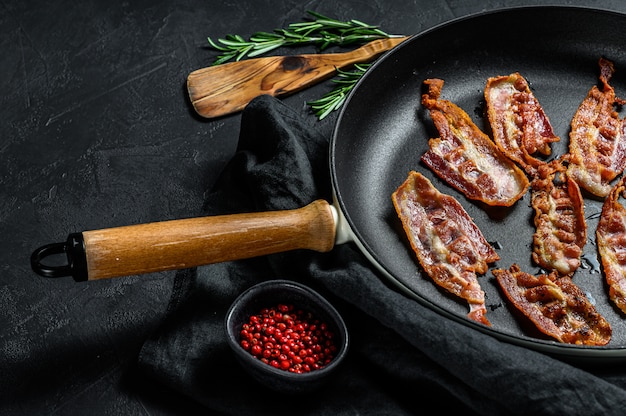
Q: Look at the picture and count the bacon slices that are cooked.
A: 7